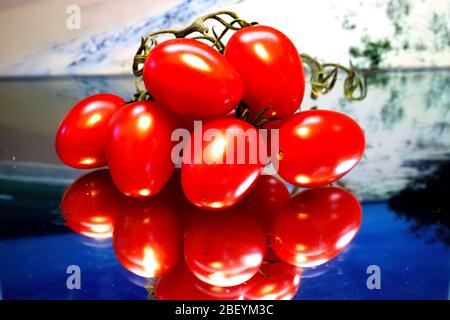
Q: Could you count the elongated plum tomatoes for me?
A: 6